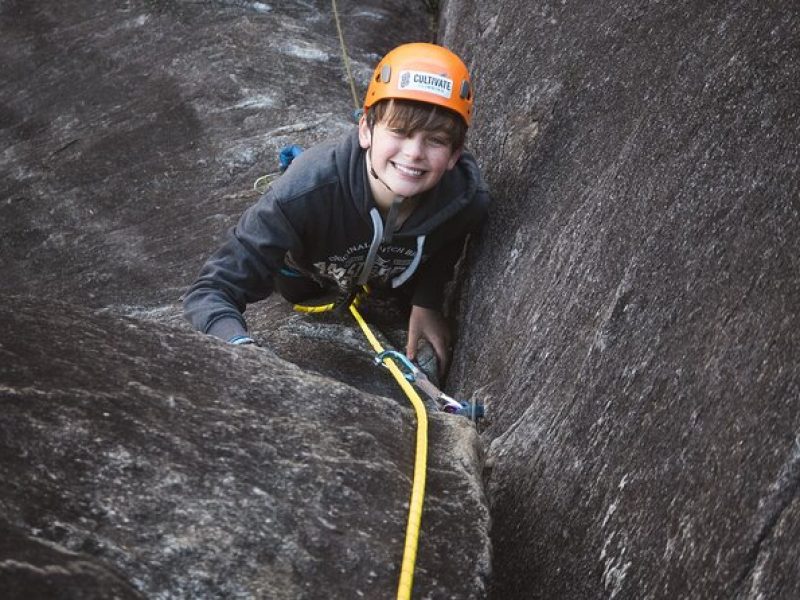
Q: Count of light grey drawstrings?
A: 2